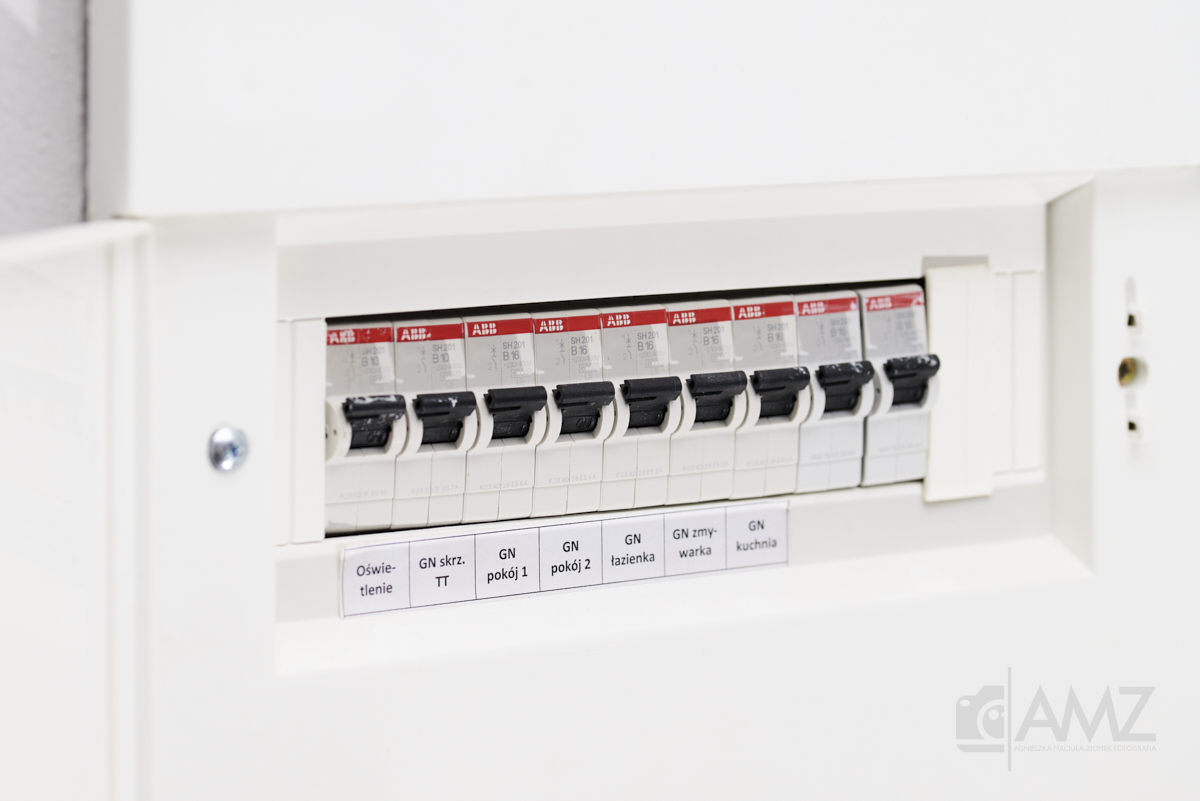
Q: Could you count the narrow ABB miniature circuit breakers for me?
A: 9